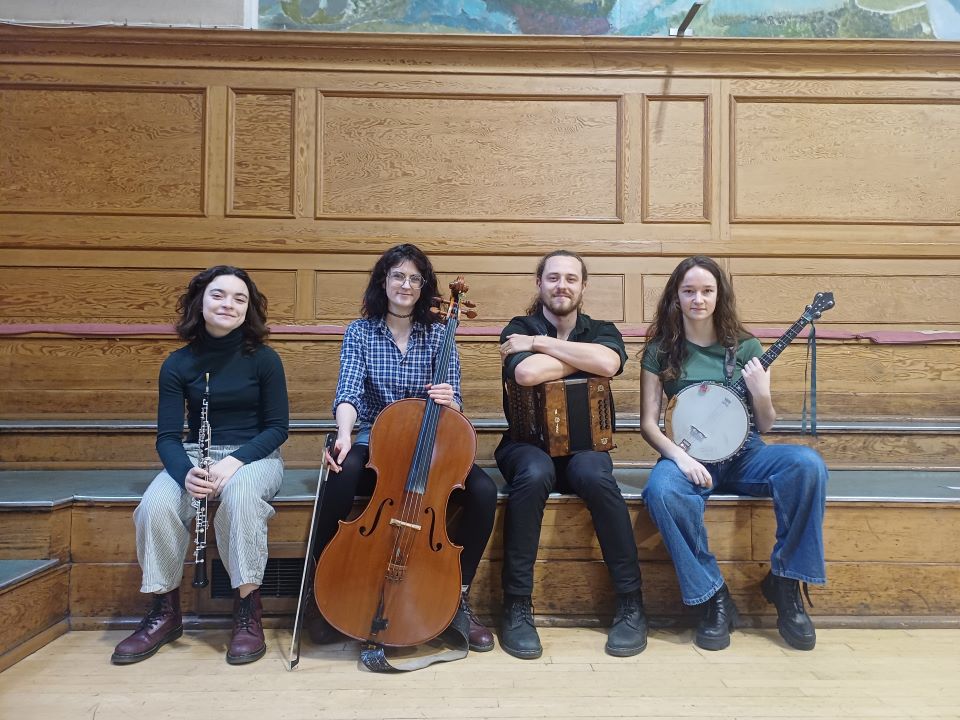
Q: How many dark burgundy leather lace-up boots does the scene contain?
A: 4